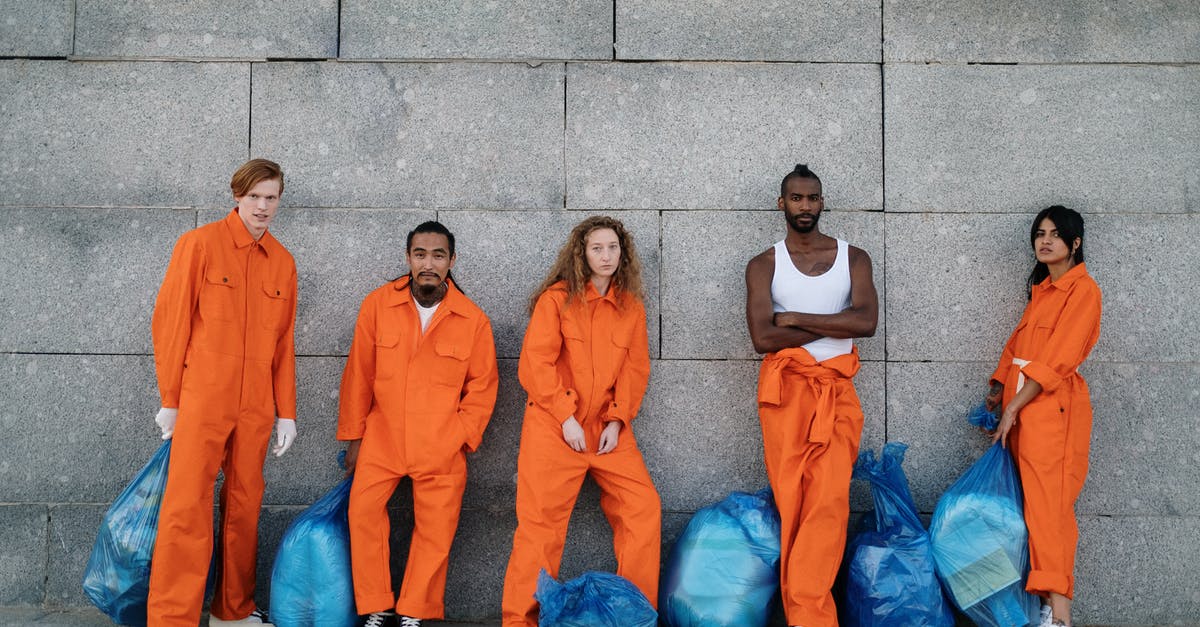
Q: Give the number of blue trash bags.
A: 6